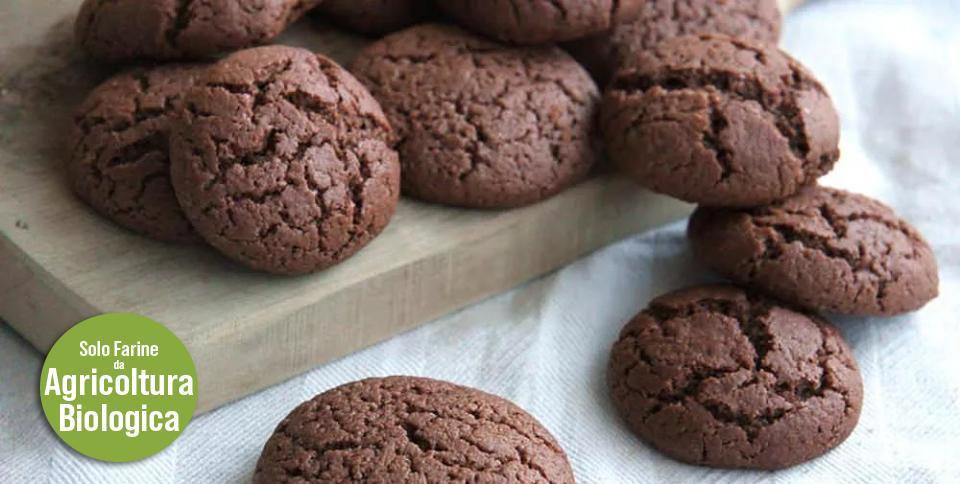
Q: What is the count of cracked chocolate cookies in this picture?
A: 11